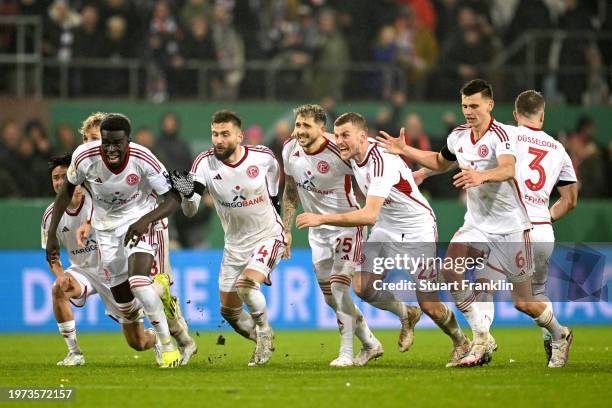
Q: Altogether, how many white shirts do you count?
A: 8